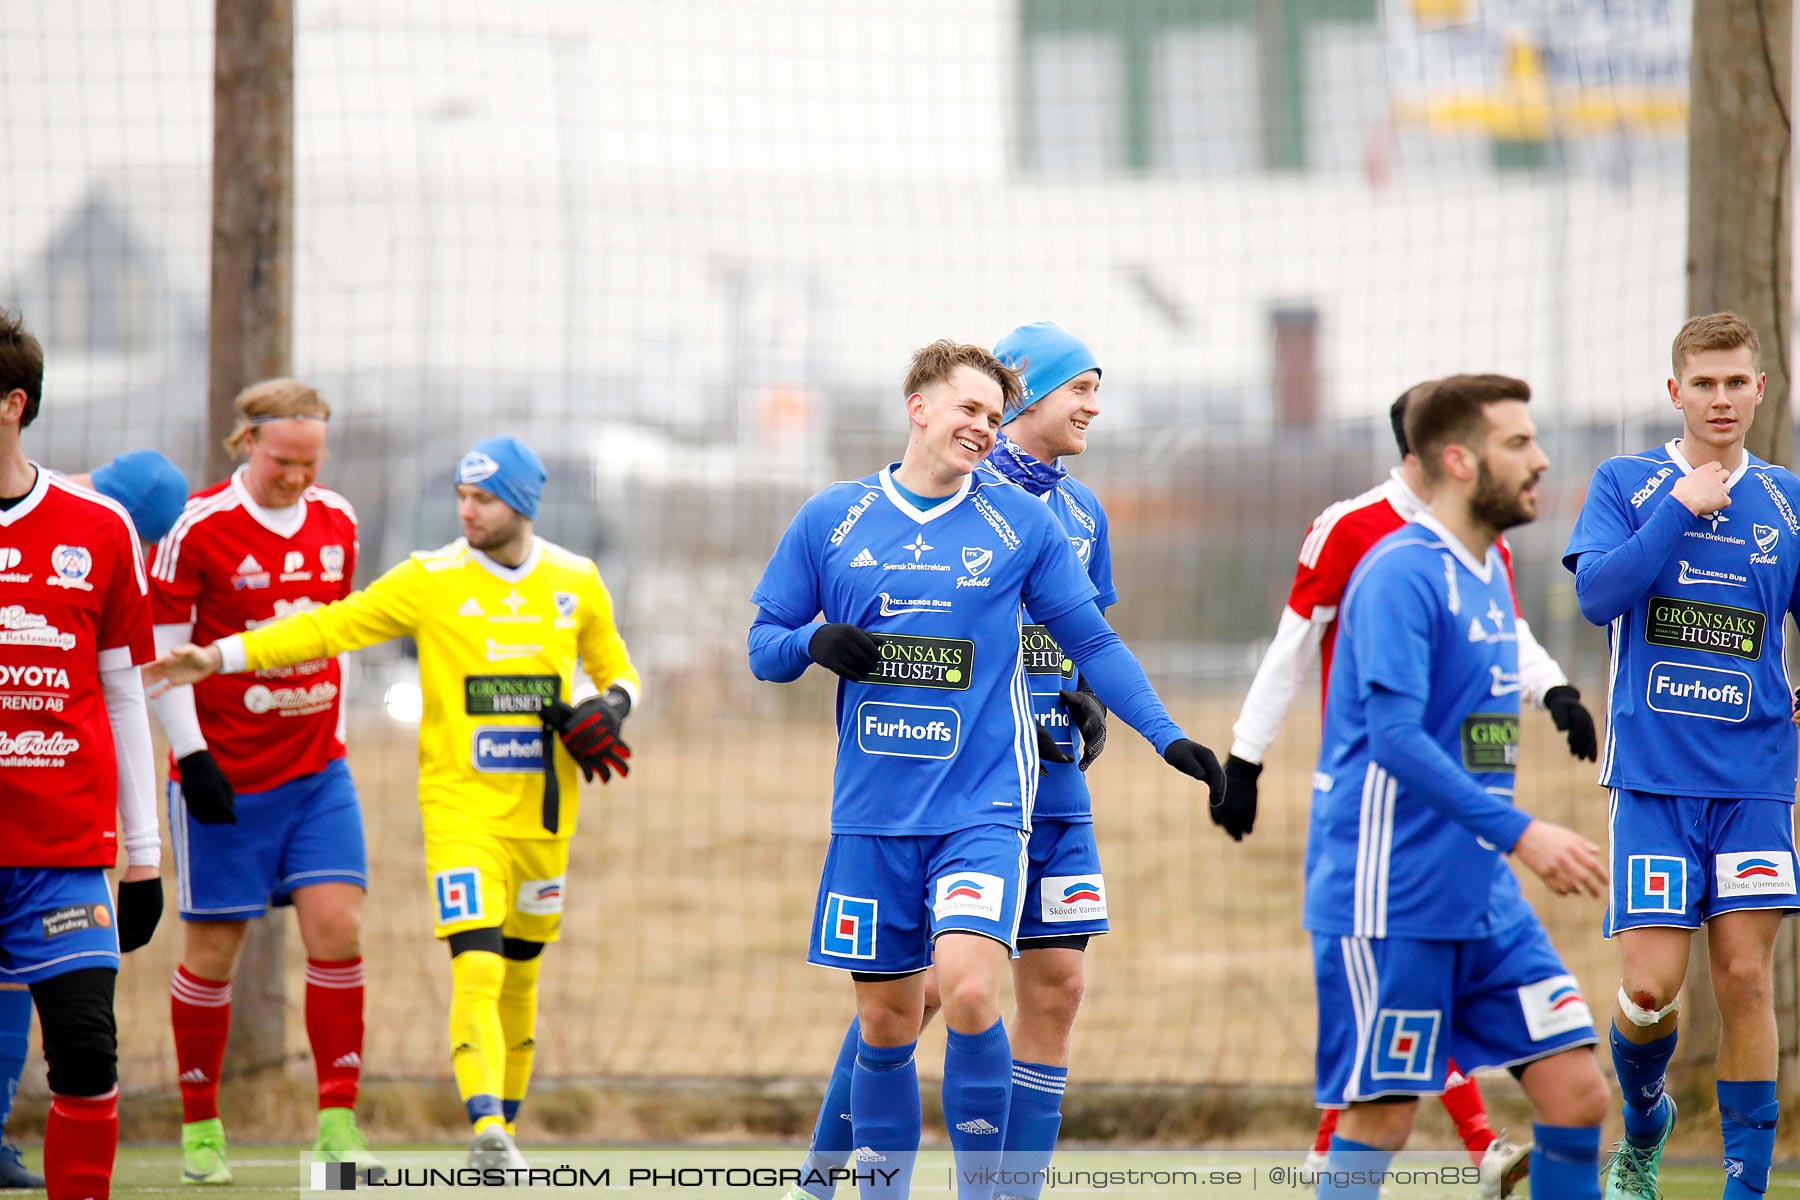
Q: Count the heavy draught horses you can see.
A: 0